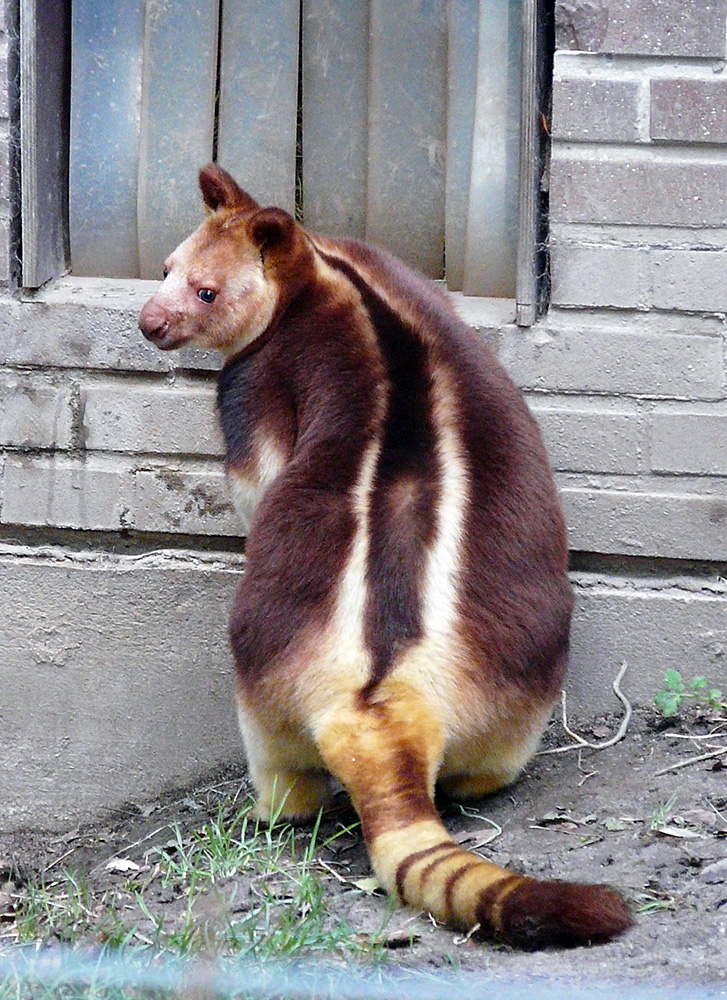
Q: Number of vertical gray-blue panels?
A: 7